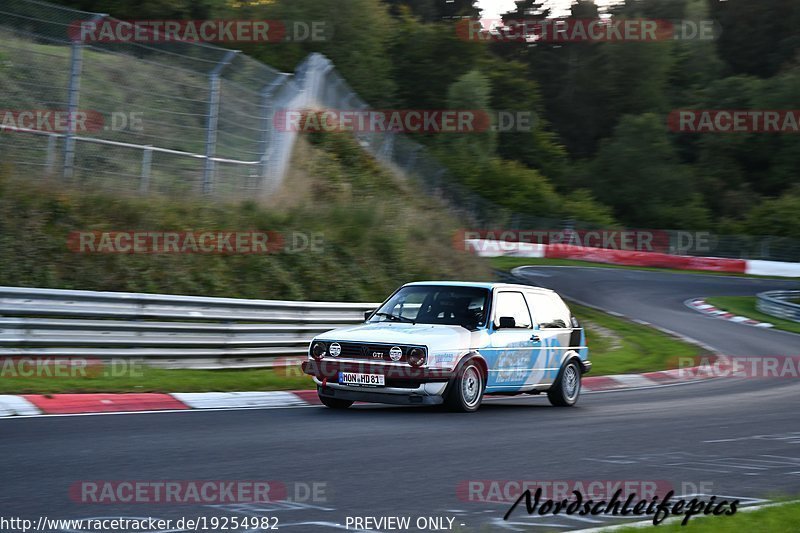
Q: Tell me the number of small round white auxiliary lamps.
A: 2